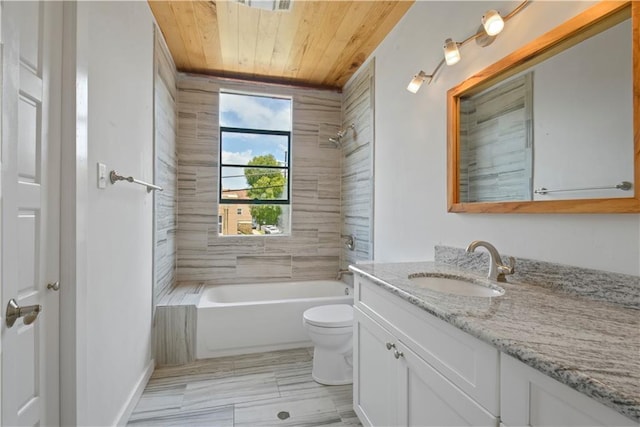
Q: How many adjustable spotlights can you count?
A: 3